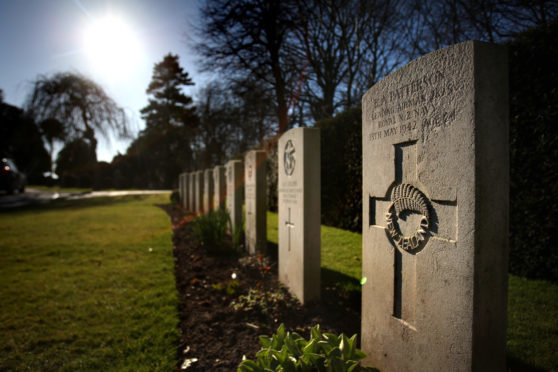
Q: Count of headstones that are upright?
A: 10